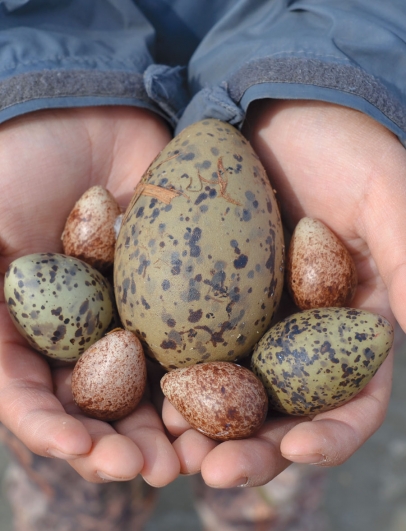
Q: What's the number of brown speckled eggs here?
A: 4